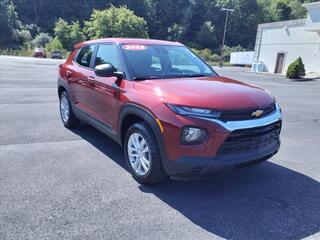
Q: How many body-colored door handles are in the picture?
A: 2